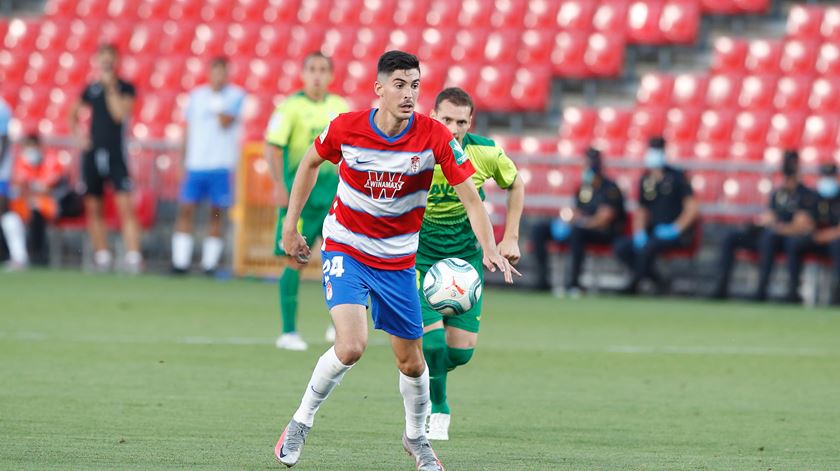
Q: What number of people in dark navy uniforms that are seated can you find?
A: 4